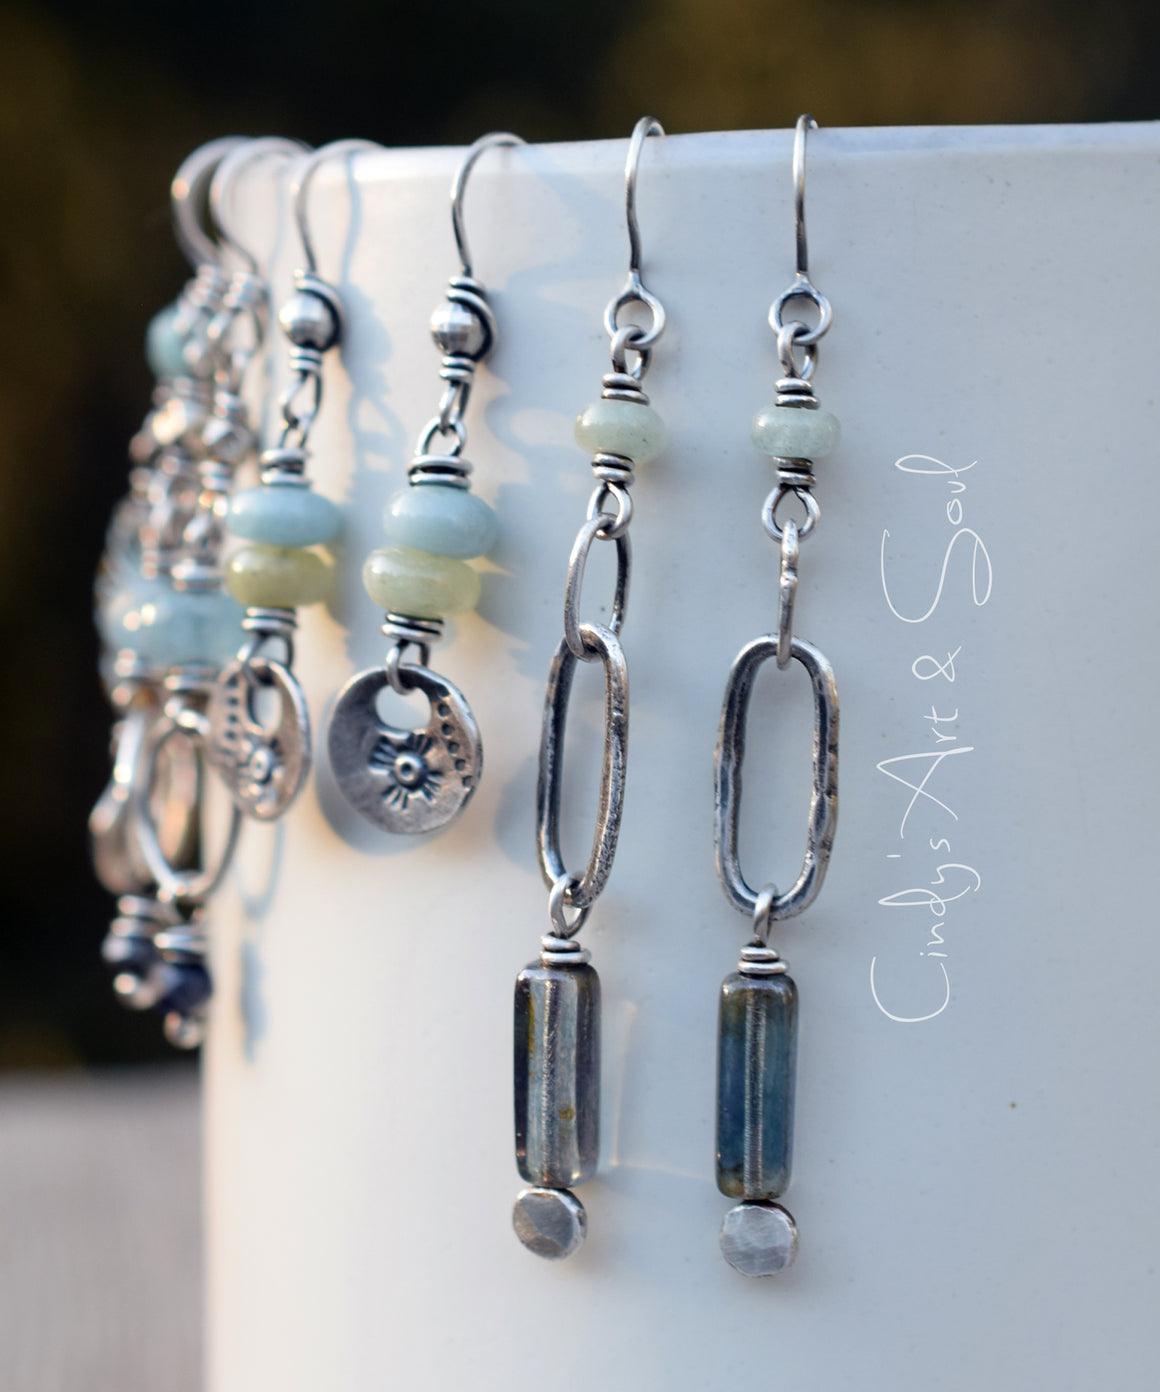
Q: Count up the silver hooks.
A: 6